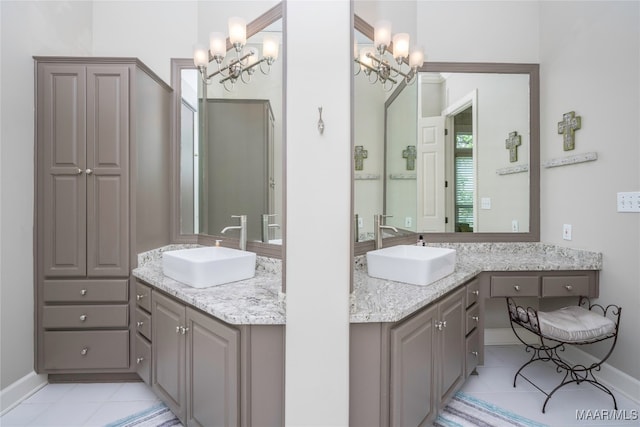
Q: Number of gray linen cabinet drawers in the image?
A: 3